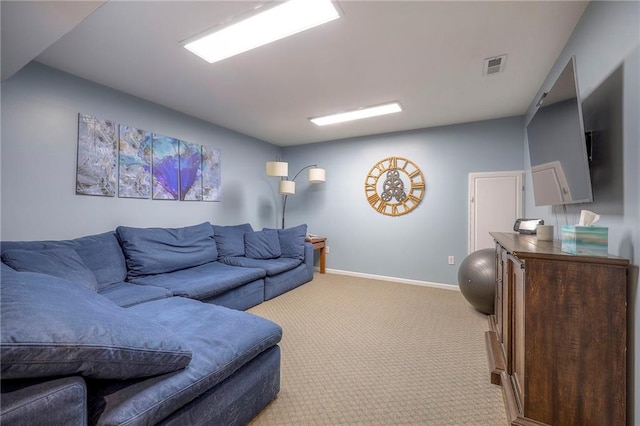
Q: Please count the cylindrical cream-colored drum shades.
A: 3